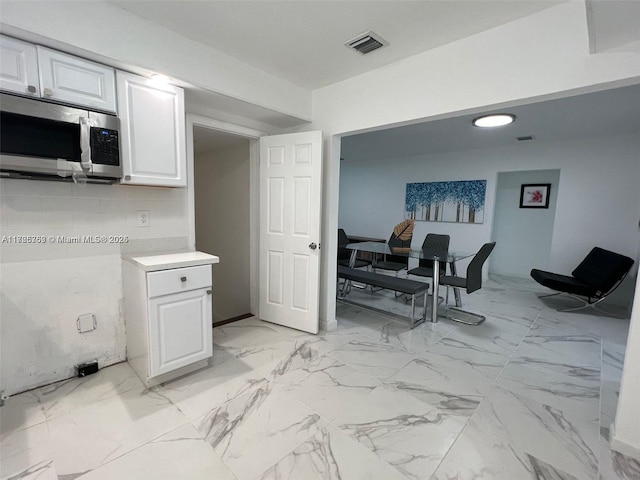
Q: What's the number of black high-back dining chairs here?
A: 4